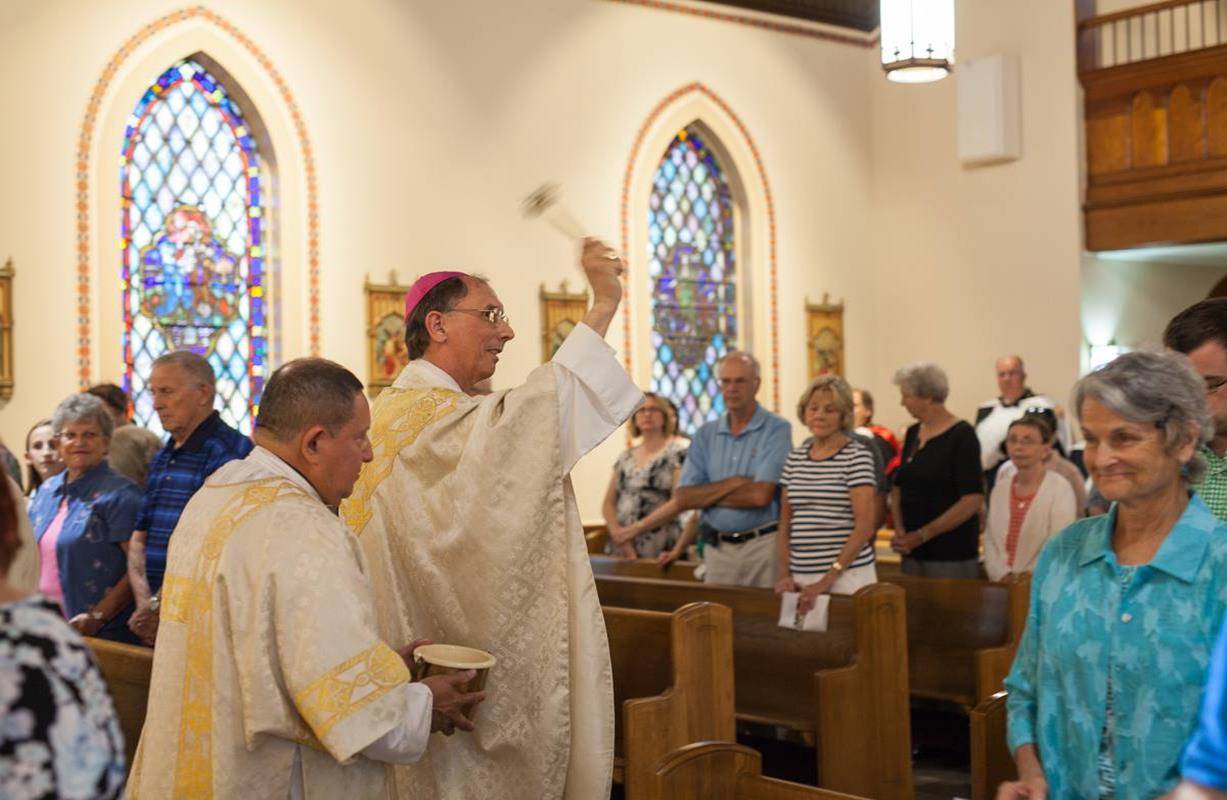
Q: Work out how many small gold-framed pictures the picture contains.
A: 4